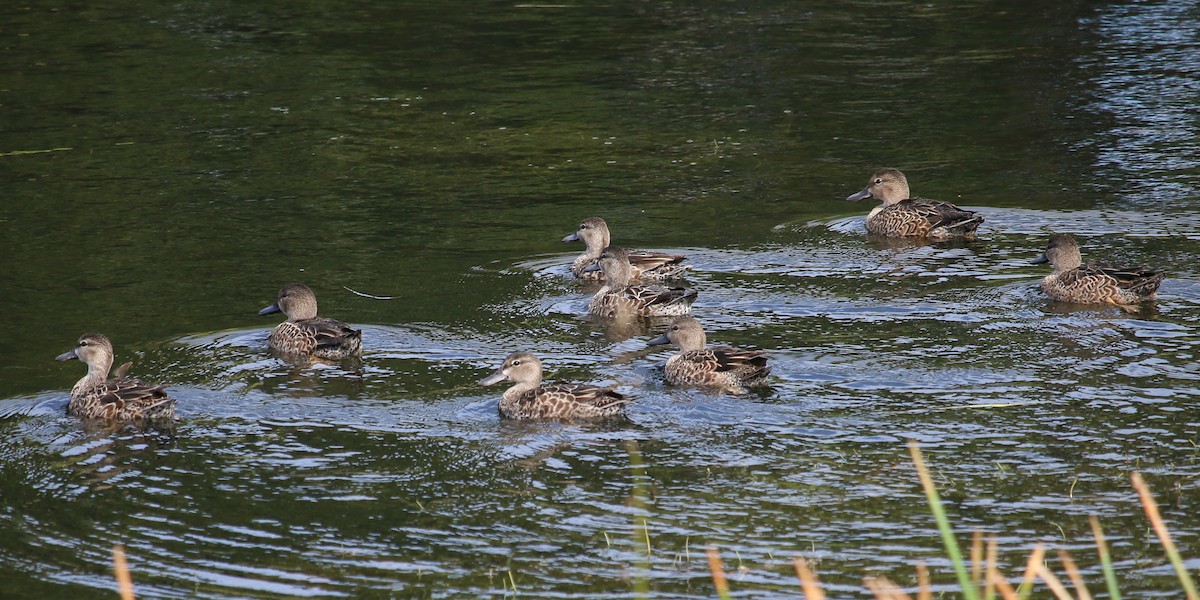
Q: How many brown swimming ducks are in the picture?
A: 8